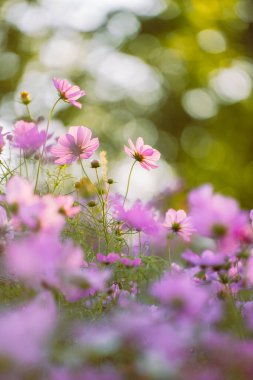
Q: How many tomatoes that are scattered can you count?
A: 0